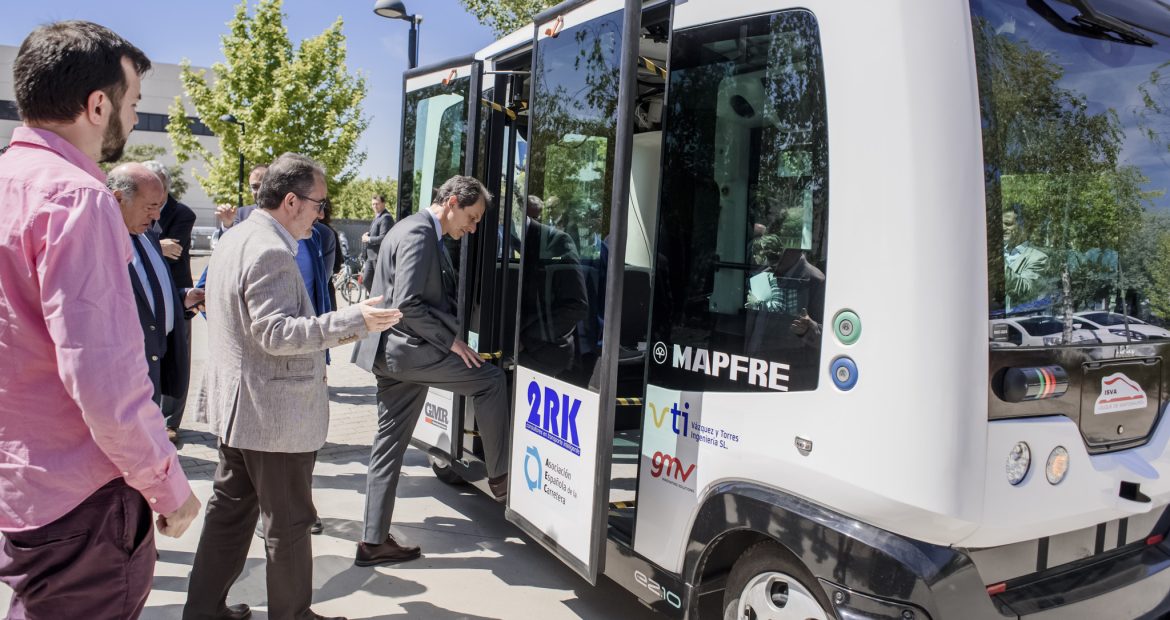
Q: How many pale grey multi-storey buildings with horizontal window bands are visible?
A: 1